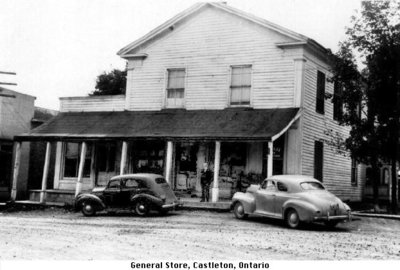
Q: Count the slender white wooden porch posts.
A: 7